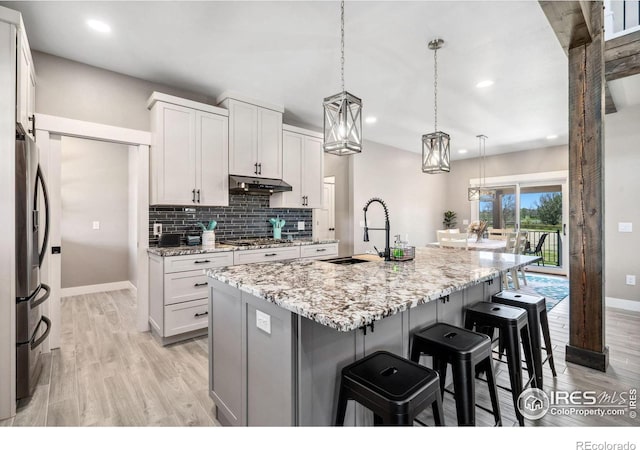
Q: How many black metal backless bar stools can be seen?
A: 4